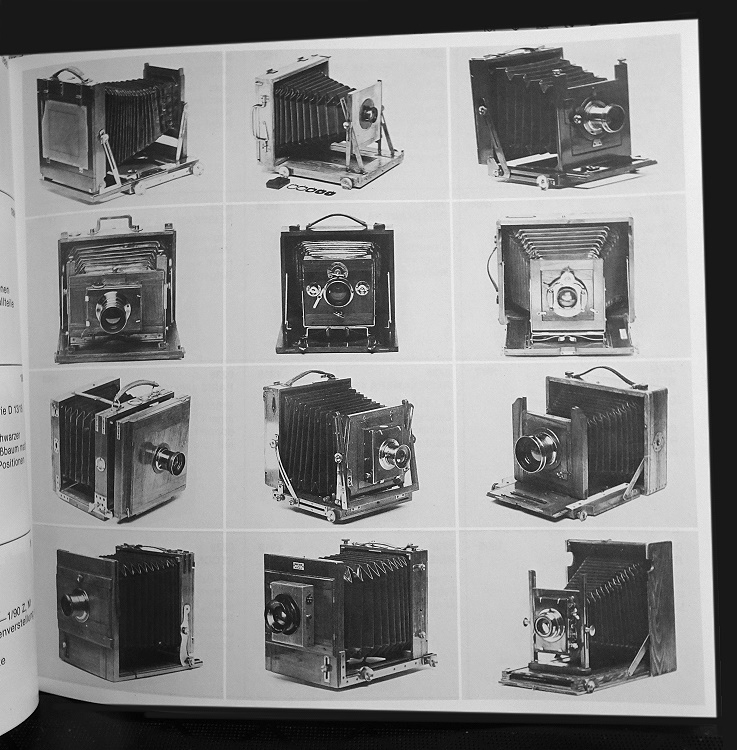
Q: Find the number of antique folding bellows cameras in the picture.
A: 12